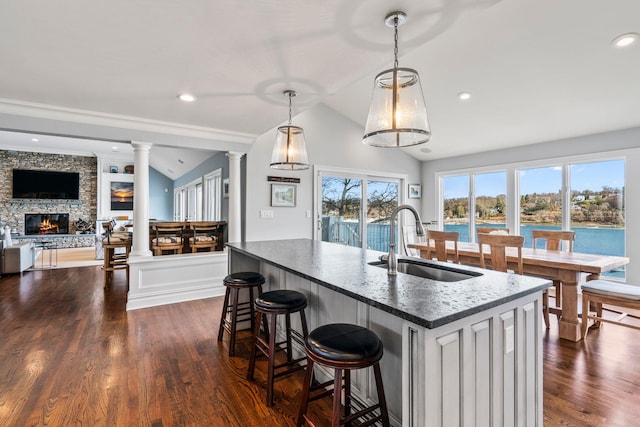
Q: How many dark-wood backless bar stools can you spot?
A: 3